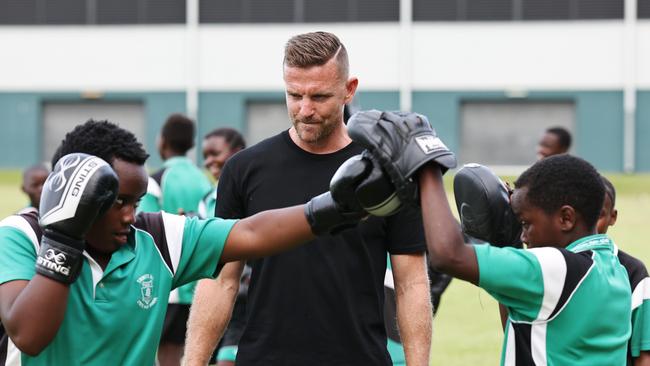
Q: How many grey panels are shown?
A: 3